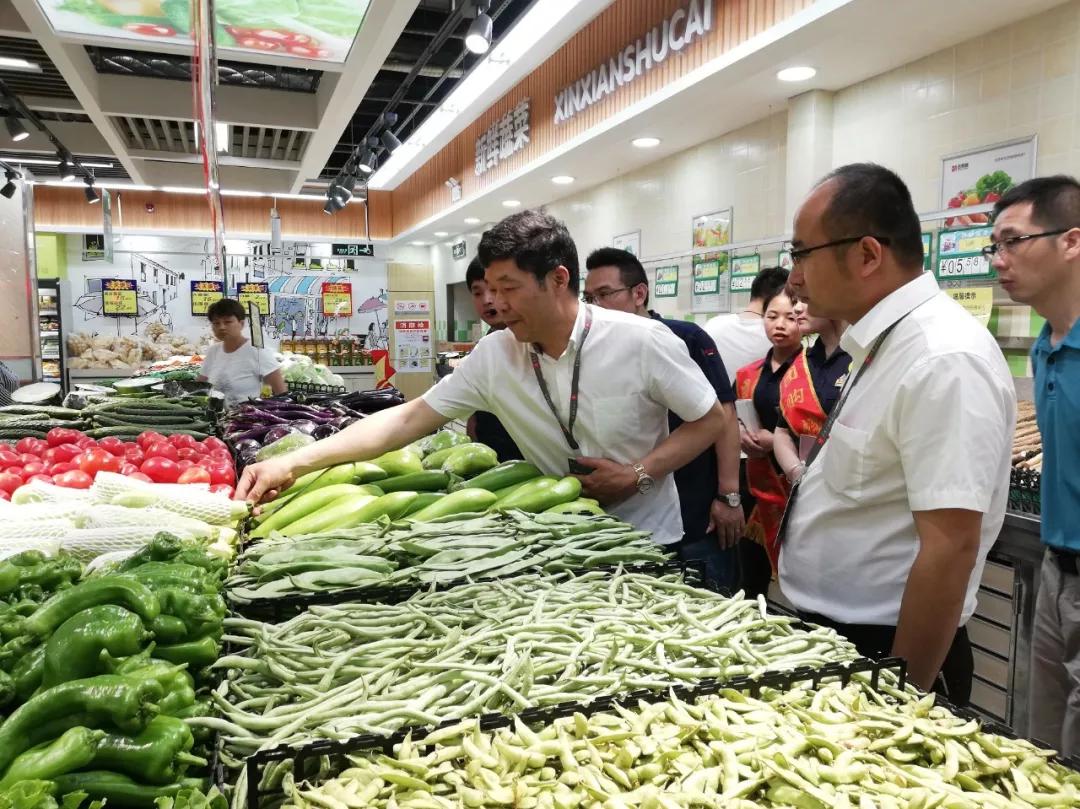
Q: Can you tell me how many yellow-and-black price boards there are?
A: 3